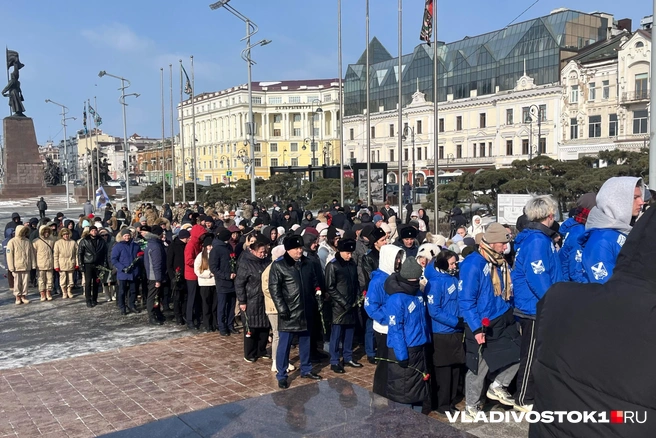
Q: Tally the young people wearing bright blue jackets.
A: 7